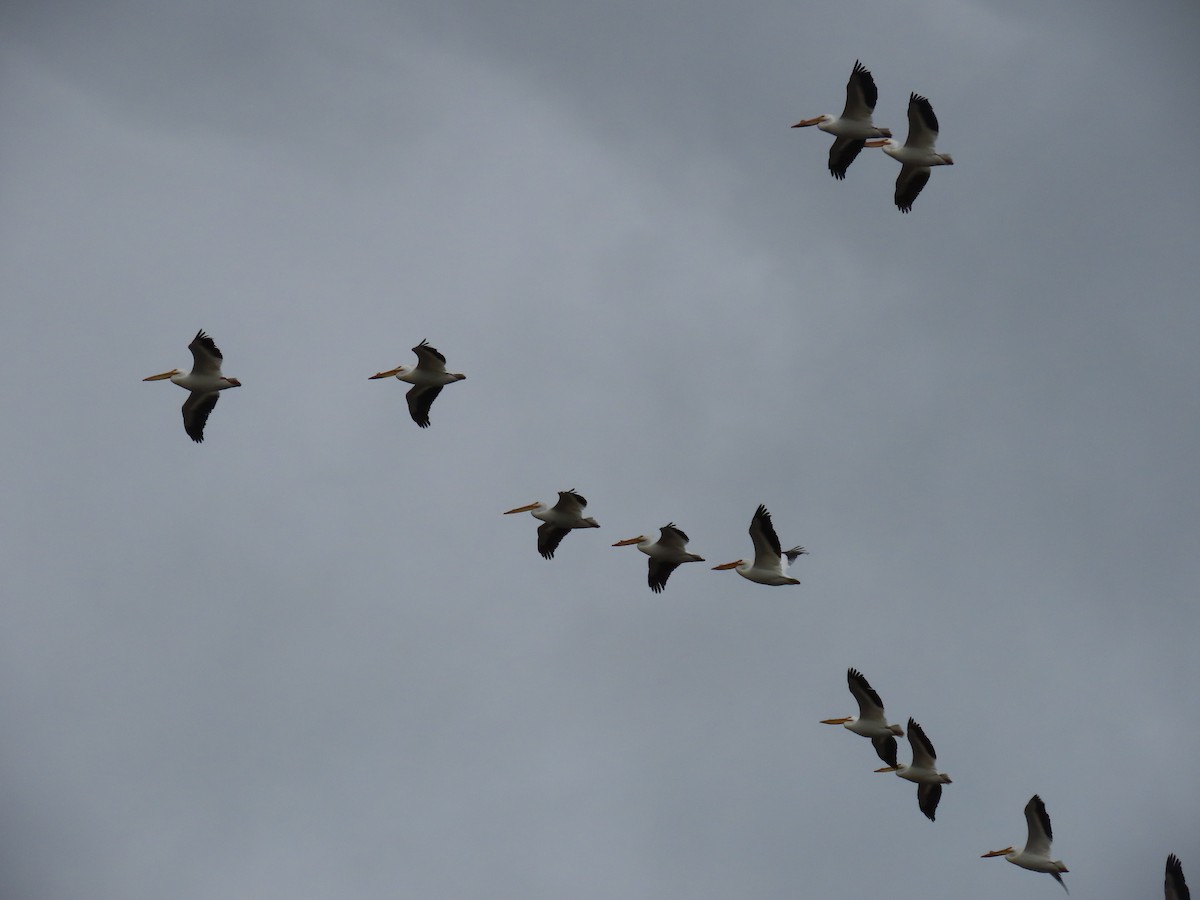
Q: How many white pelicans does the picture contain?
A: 11